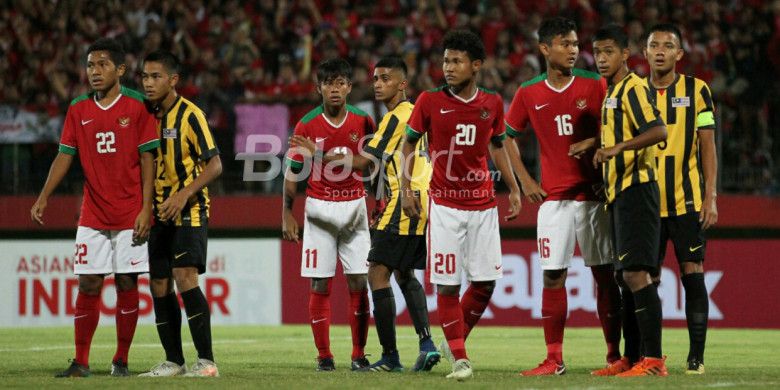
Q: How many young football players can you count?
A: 8